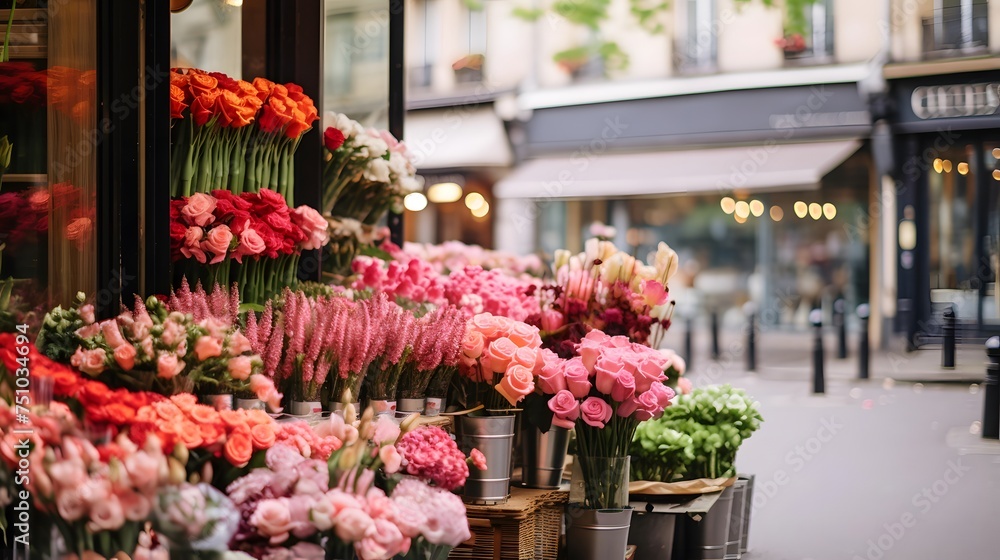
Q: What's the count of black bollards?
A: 8